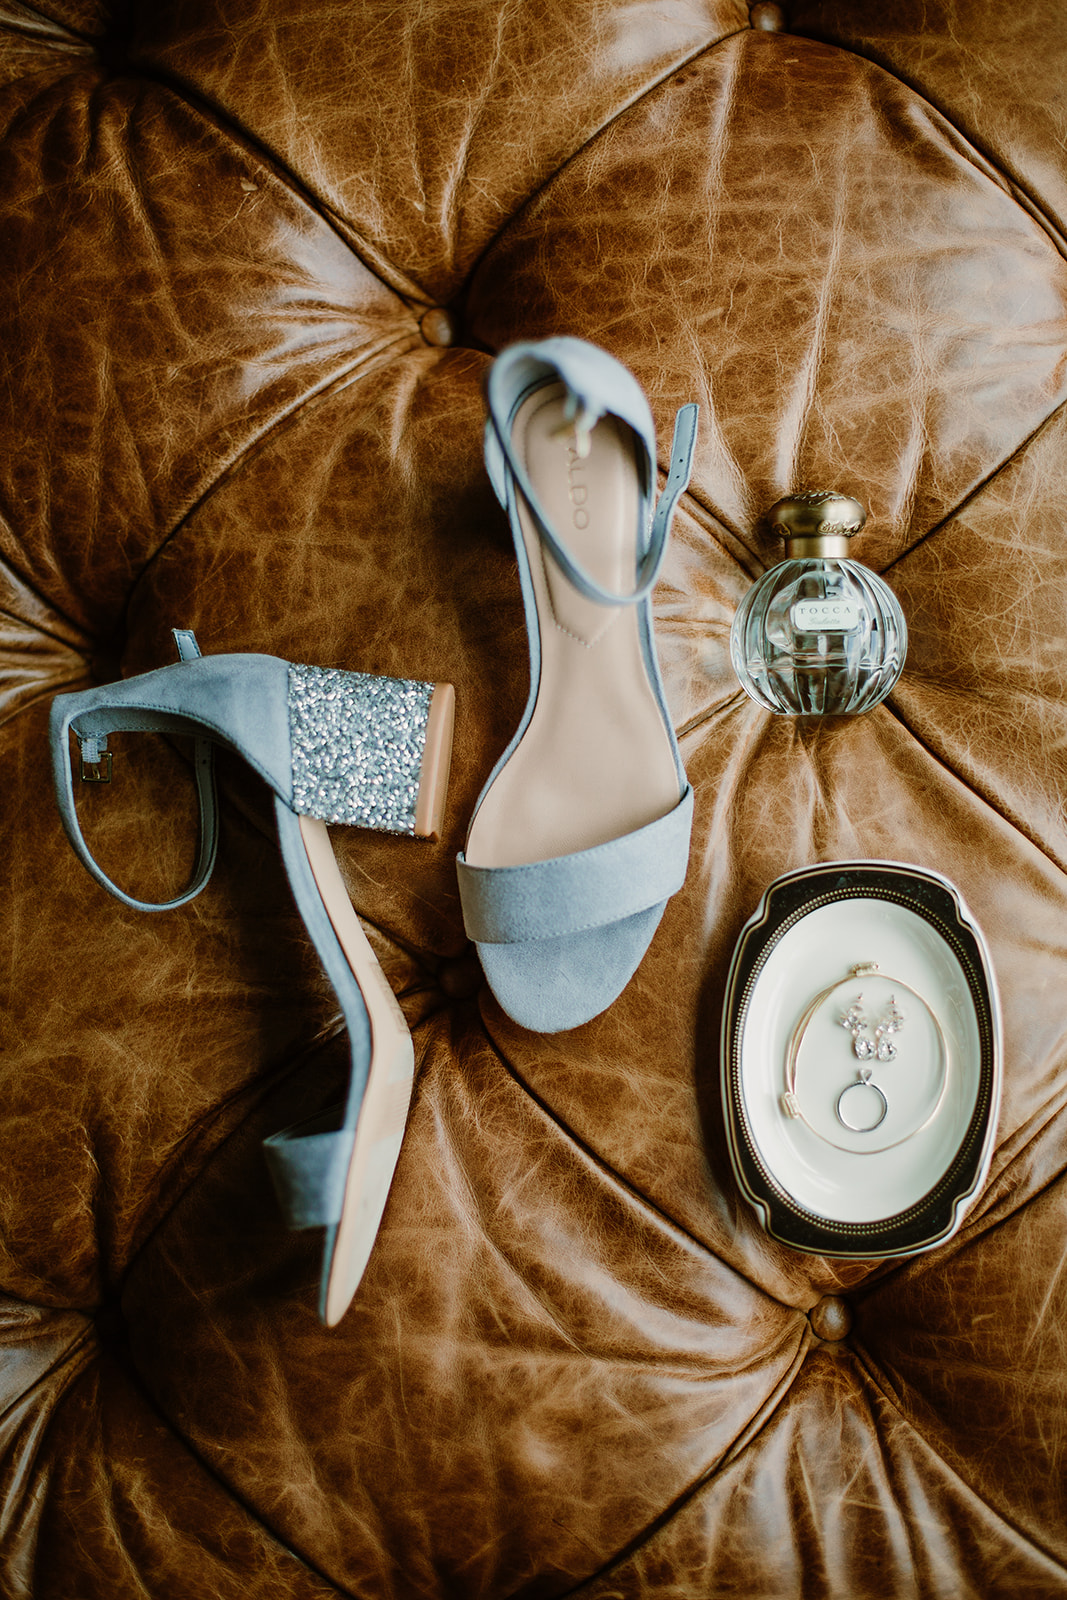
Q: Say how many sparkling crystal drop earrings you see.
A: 2